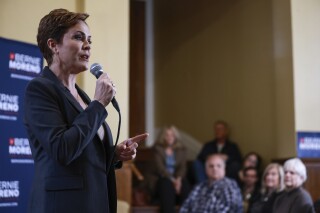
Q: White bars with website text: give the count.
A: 4